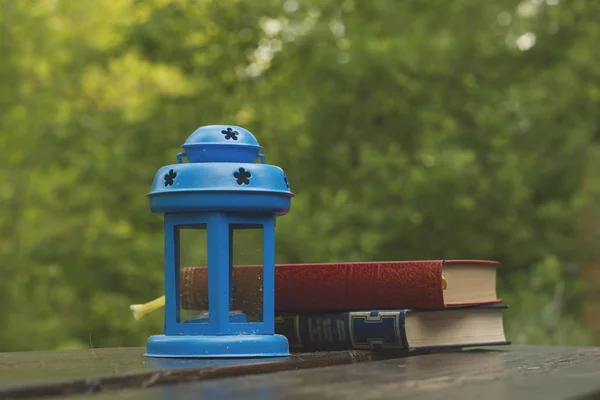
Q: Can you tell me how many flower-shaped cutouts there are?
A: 4